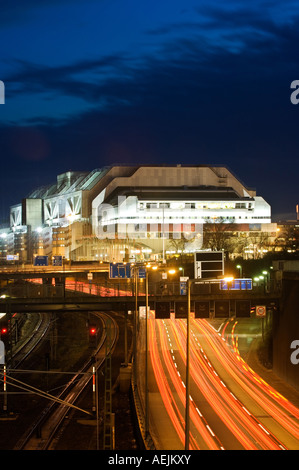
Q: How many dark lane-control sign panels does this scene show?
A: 5